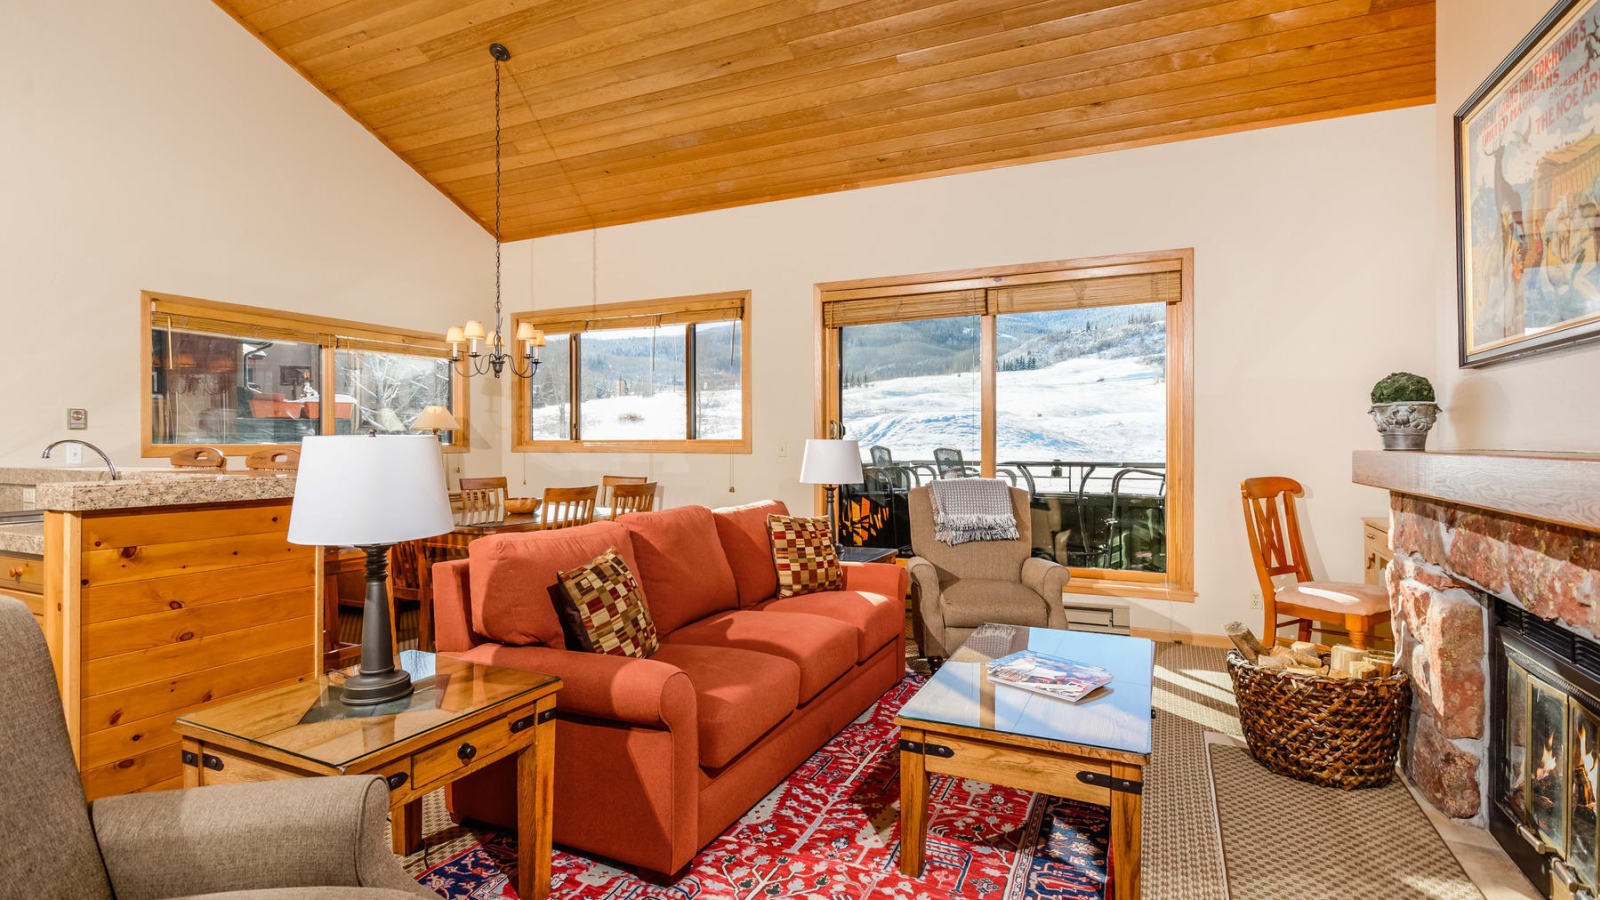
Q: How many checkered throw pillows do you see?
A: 2